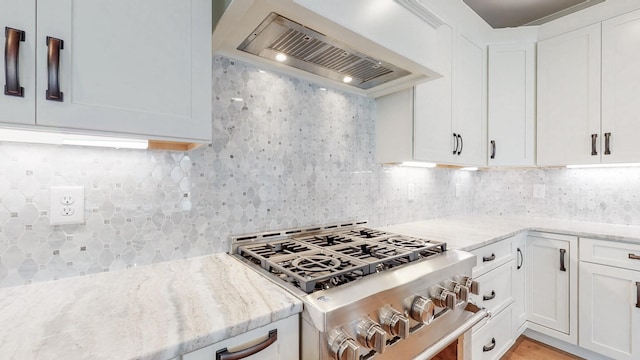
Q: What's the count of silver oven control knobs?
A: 7